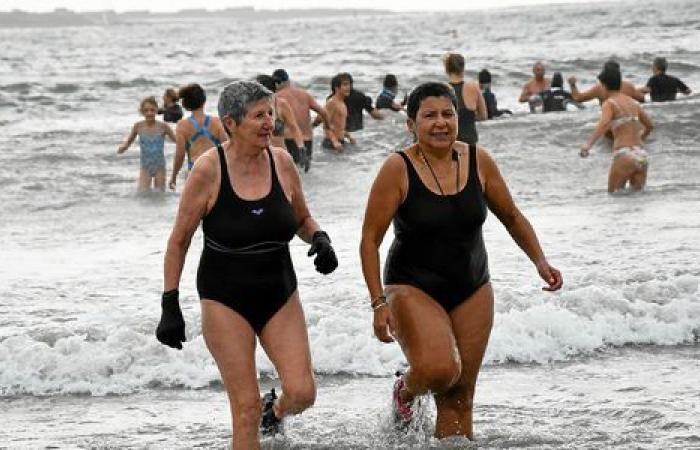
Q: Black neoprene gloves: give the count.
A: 2